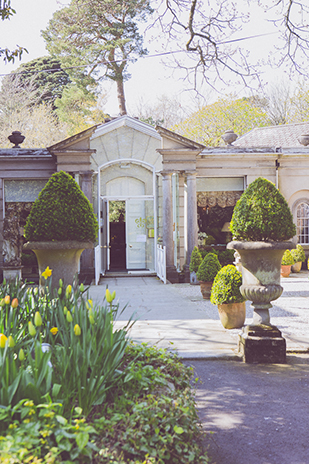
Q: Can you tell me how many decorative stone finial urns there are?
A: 3